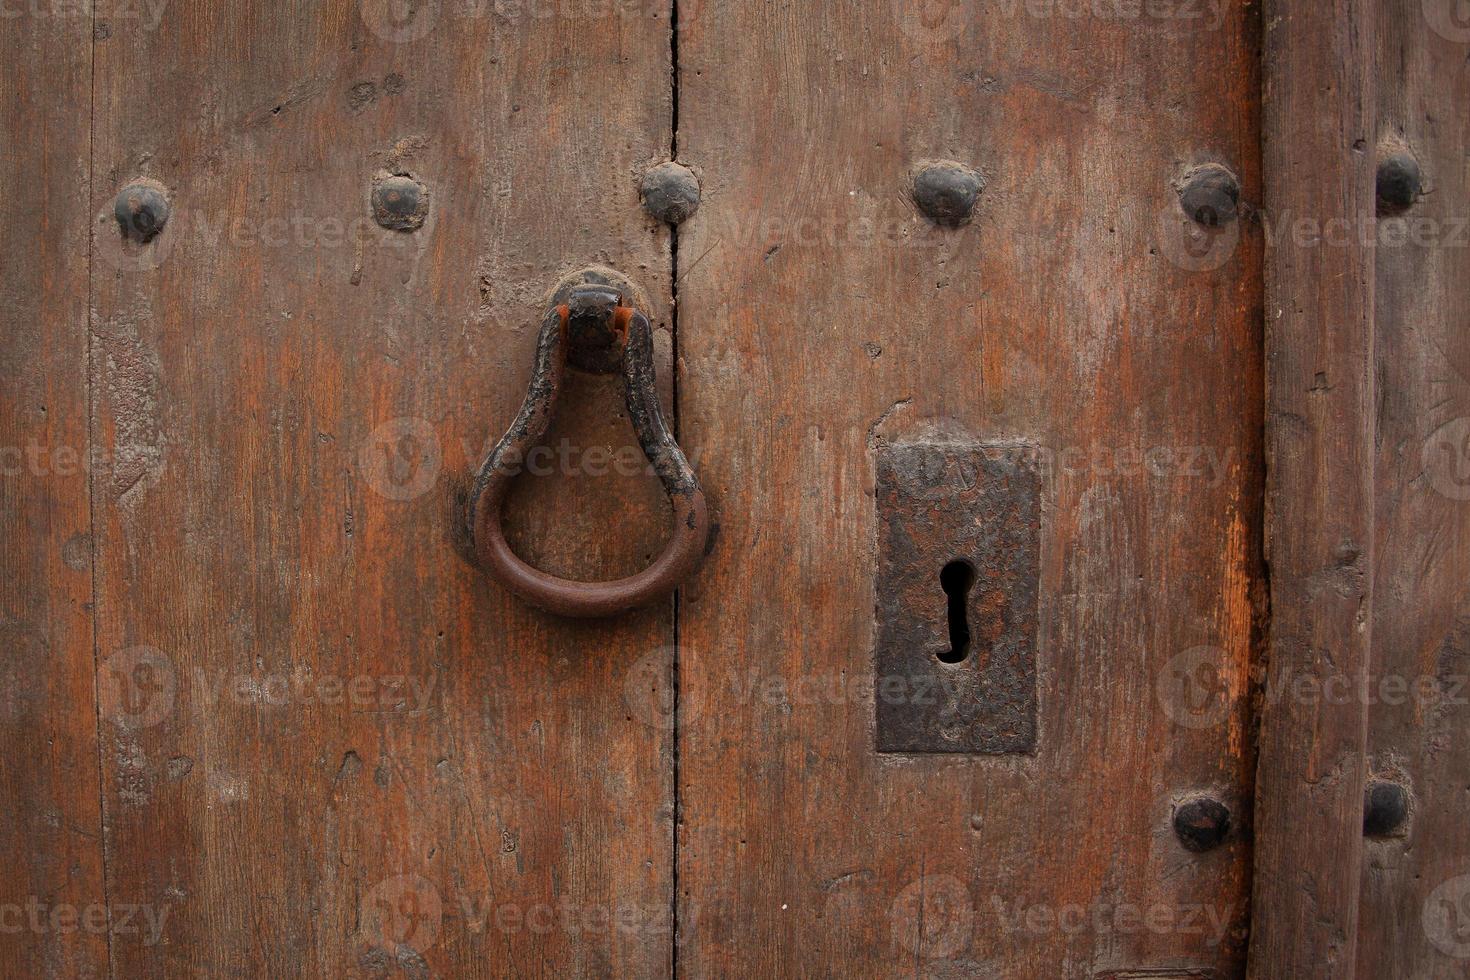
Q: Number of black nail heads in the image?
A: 8